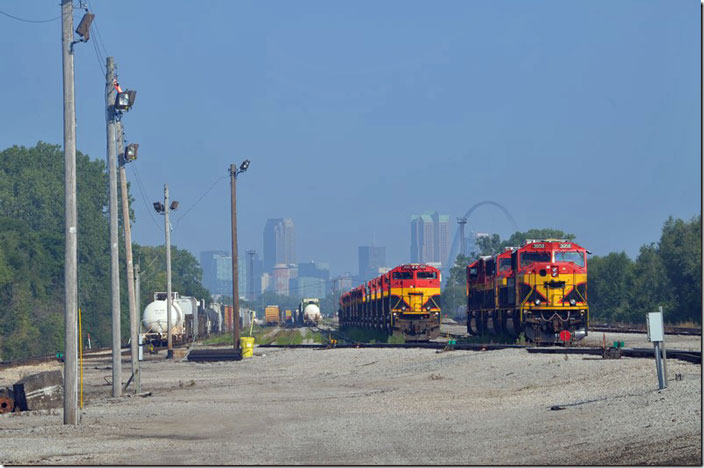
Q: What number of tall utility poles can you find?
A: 5